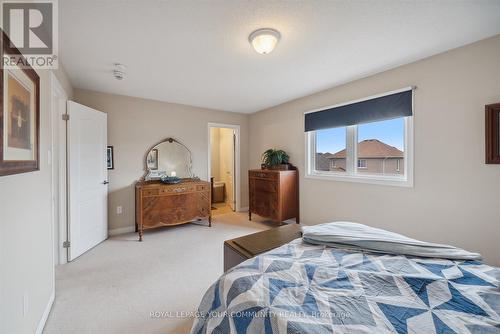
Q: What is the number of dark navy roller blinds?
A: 1